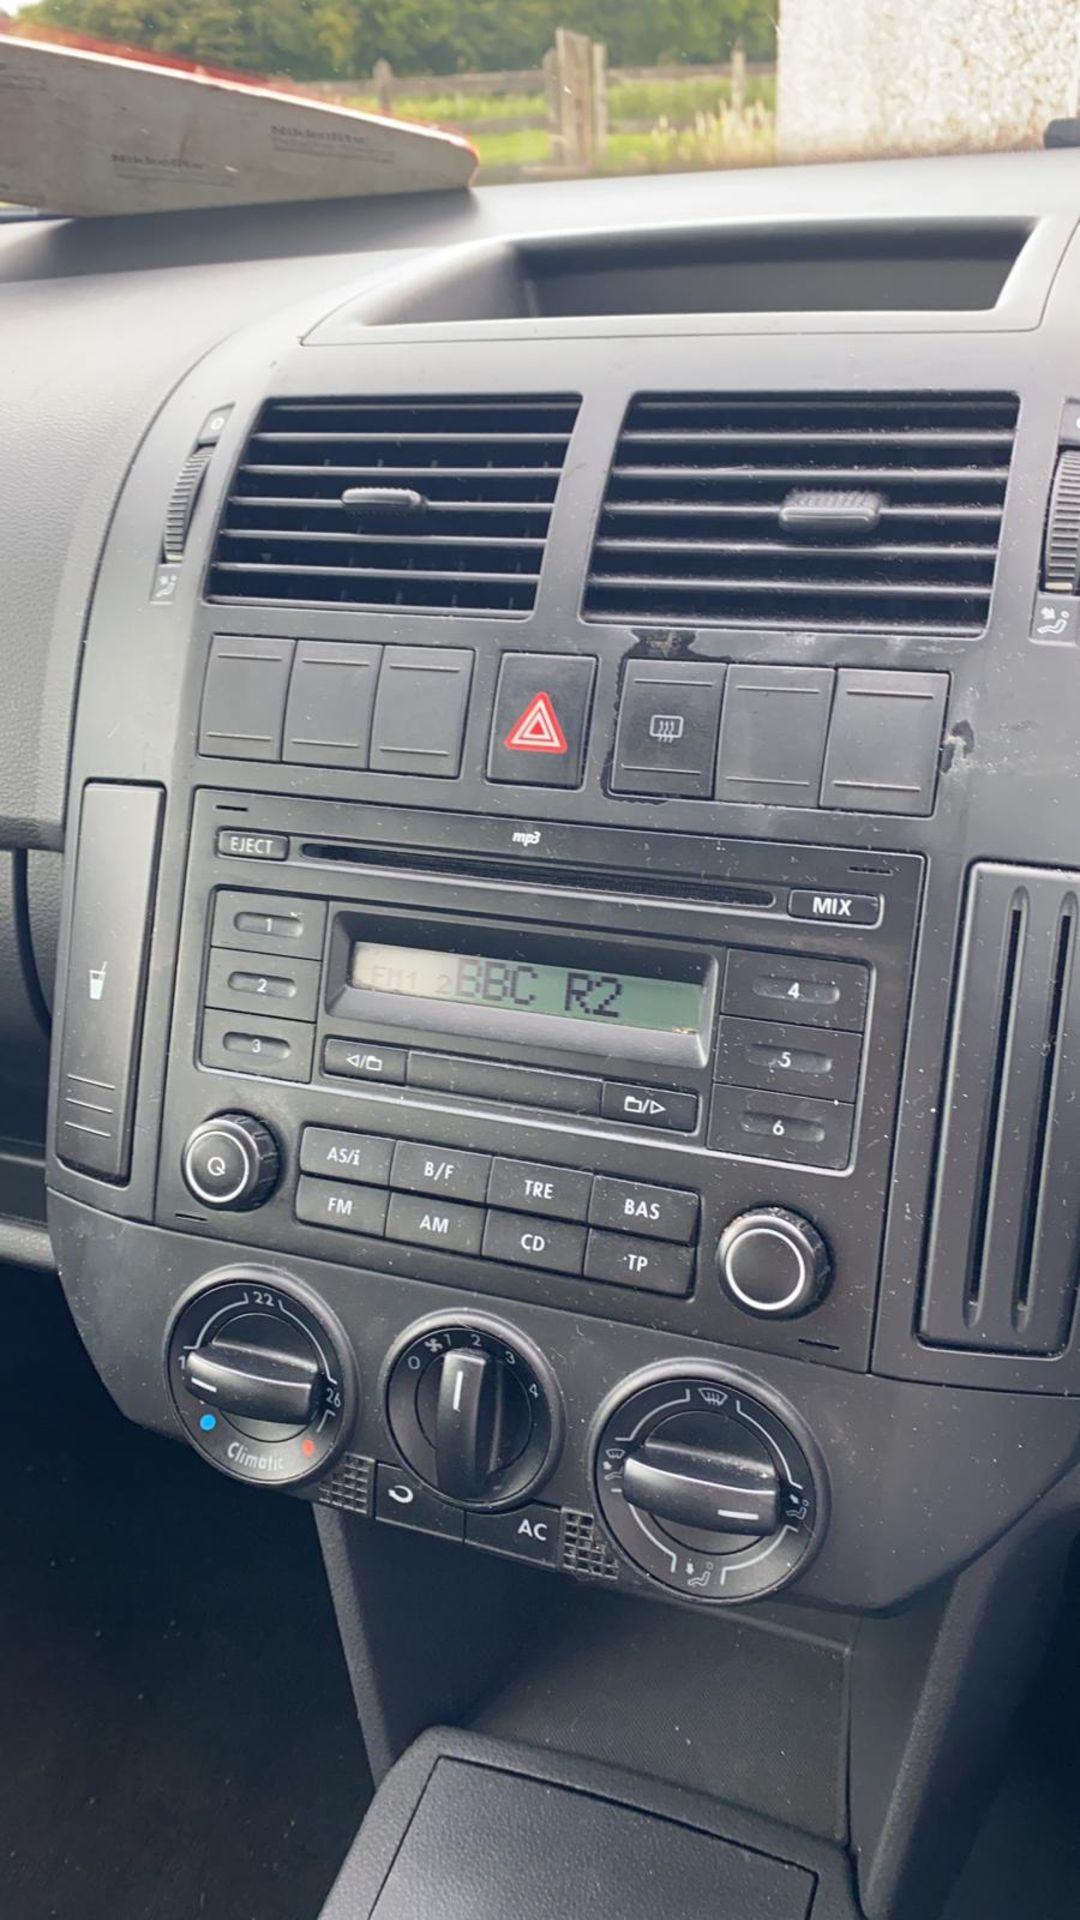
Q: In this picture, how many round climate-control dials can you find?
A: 3